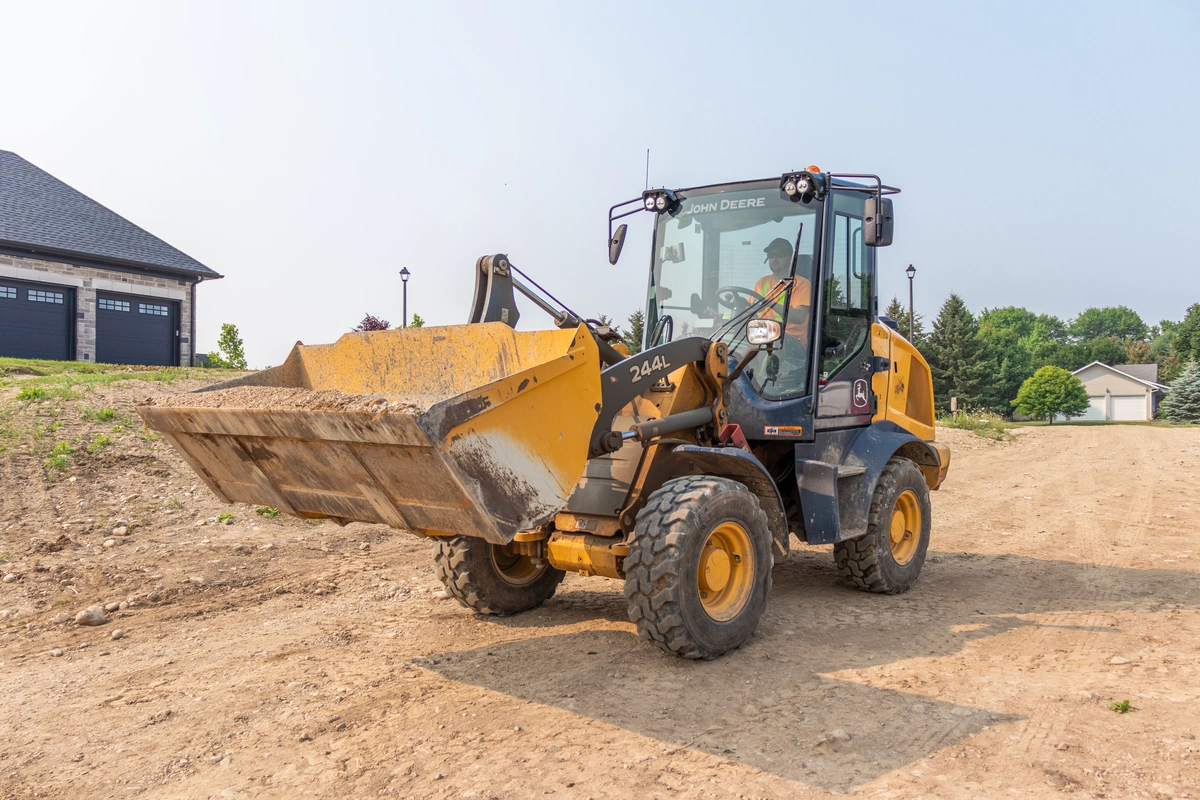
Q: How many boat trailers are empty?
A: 0